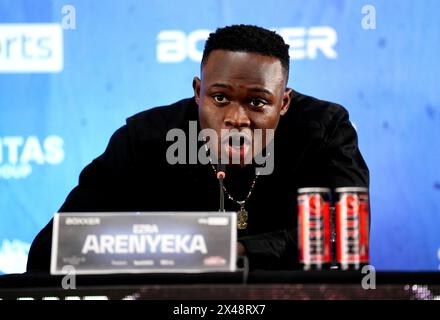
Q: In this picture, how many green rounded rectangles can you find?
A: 0